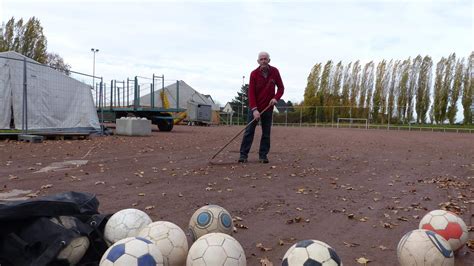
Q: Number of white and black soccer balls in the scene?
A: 1